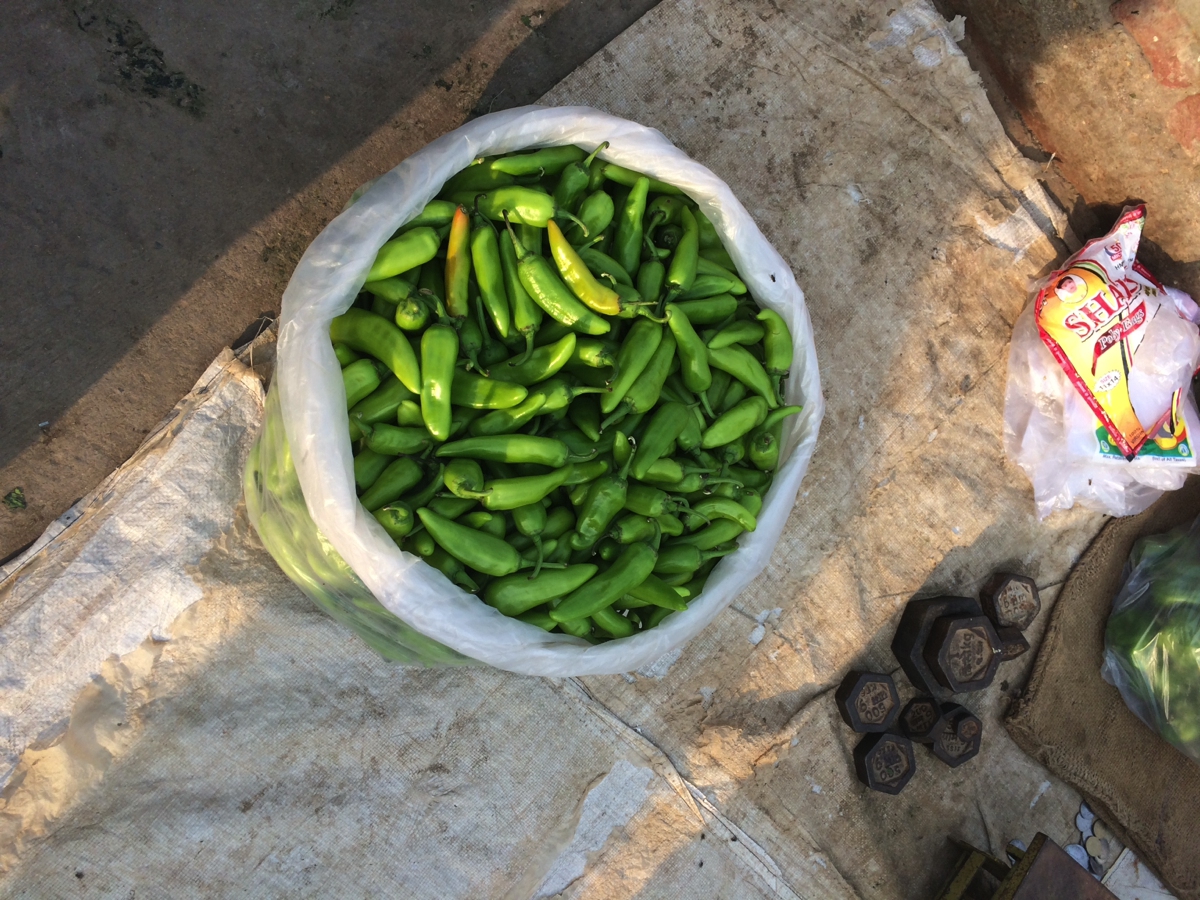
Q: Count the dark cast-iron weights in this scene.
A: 9